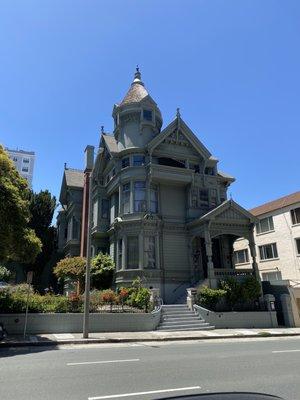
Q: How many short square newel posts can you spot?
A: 2